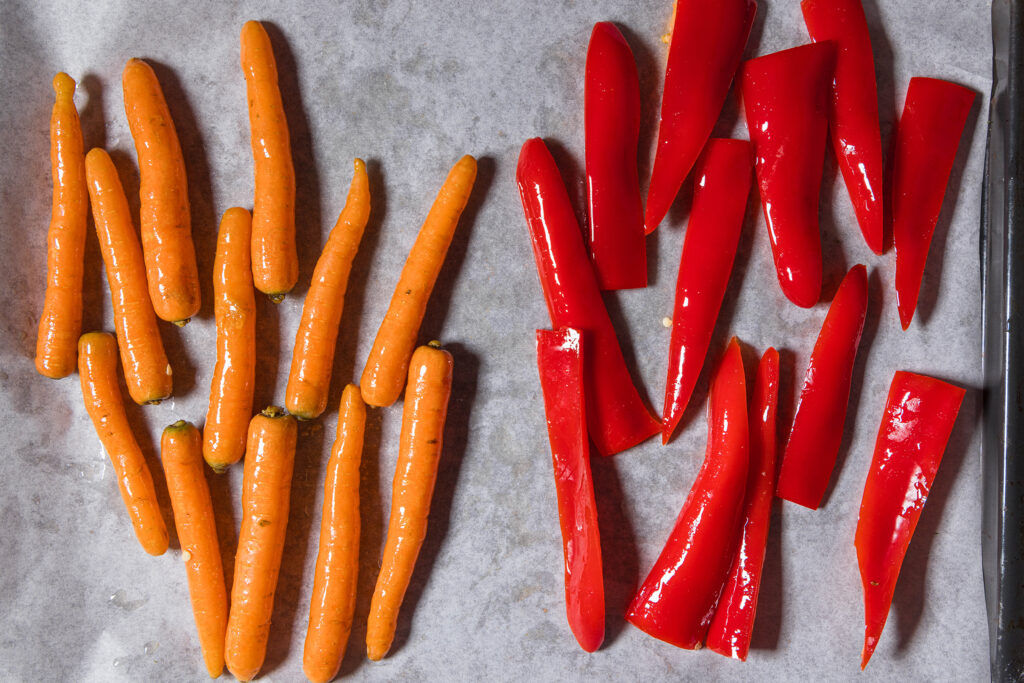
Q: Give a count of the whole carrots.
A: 12